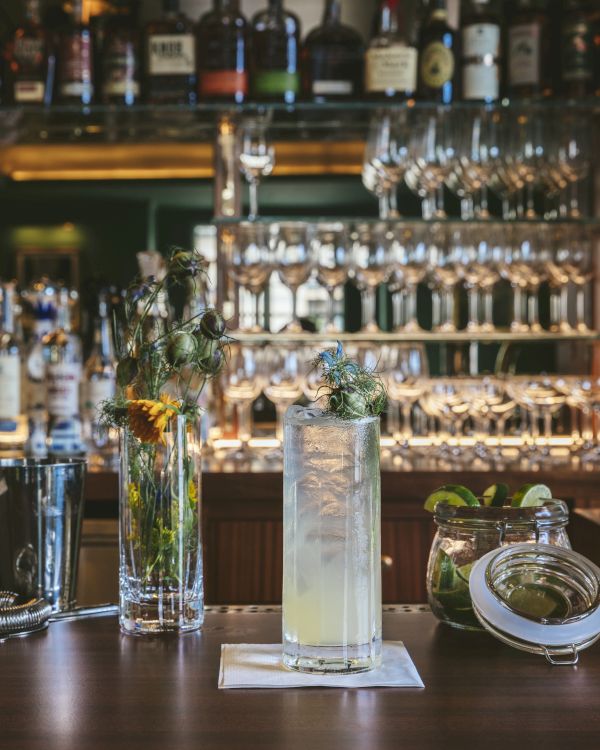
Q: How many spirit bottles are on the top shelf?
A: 12